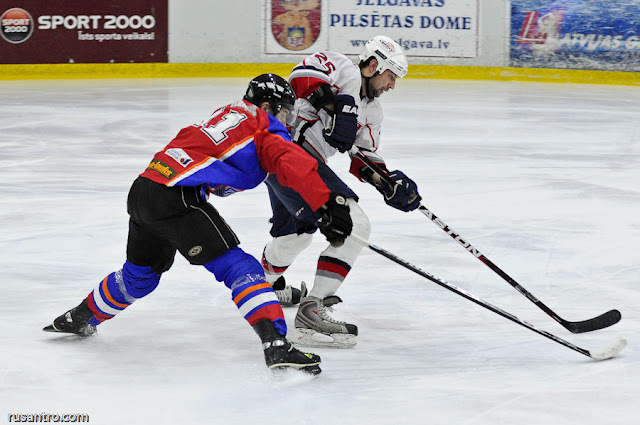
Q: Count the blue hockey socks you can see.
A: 2